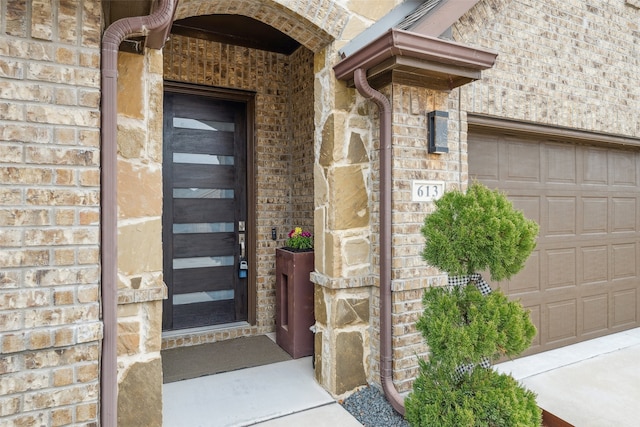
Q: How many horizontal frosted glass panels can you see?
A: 6